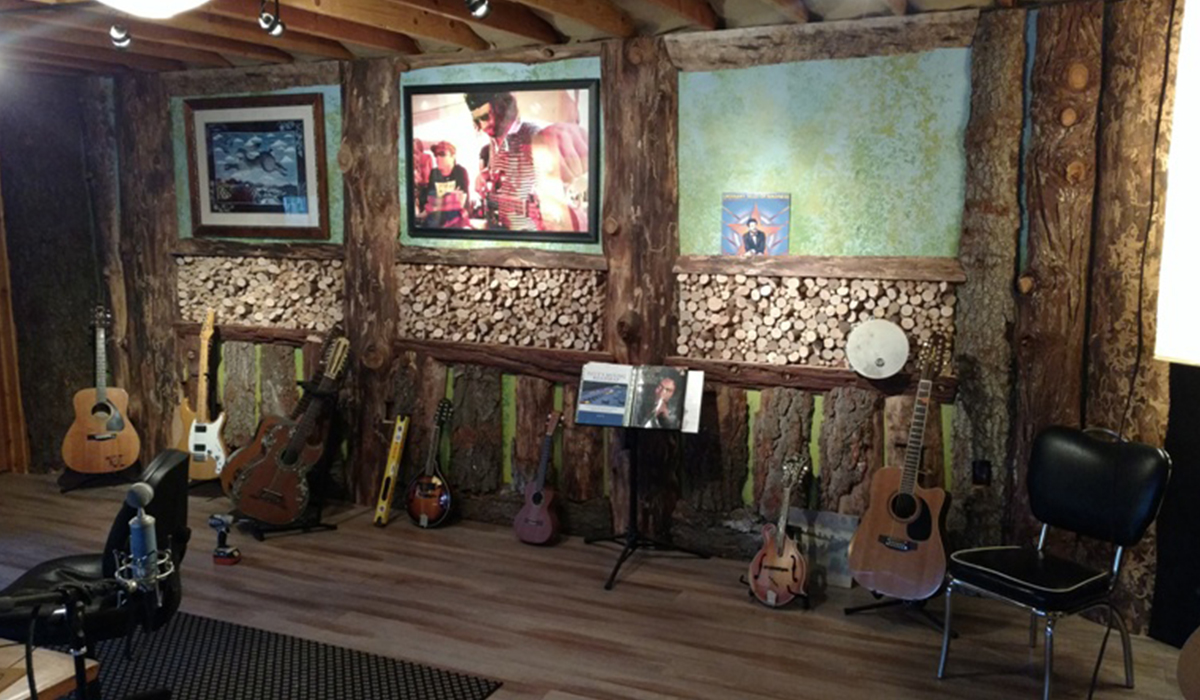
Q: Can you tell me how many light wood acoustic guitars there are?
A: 2